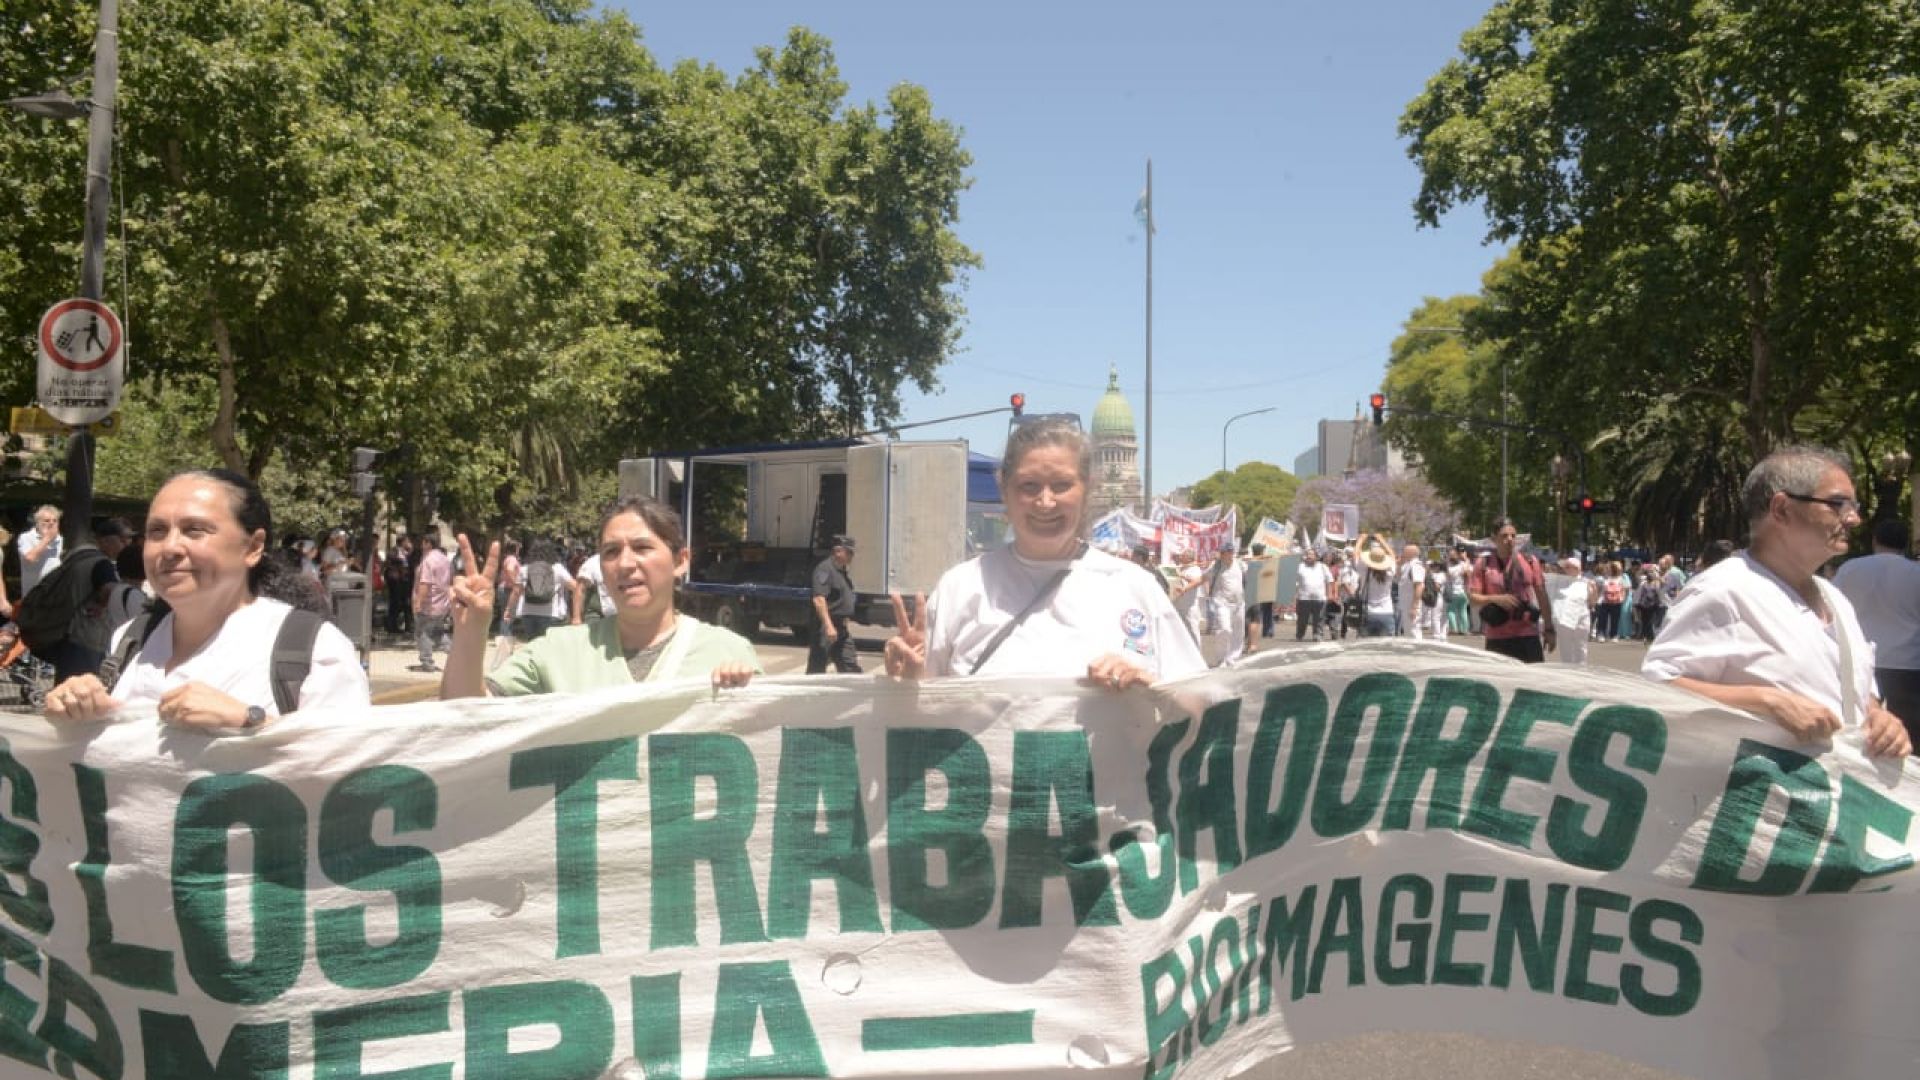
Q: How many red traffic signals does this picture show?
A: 3